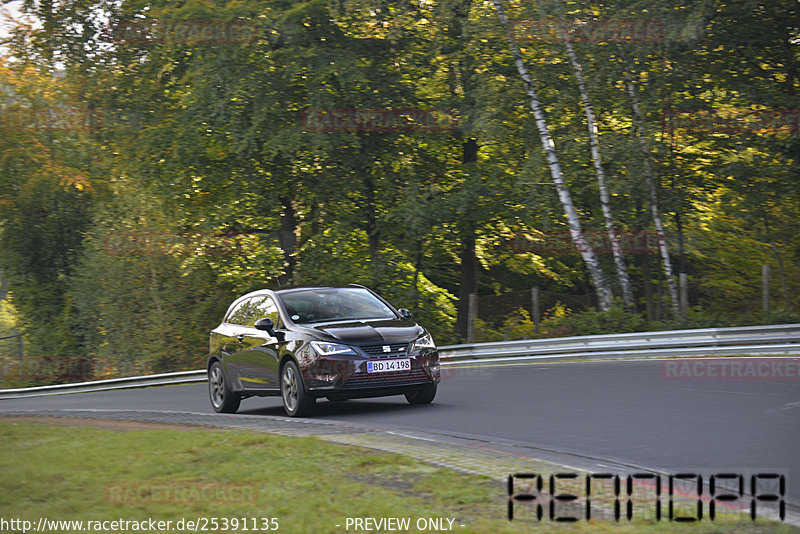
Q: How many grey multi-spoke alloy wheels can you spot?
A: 2